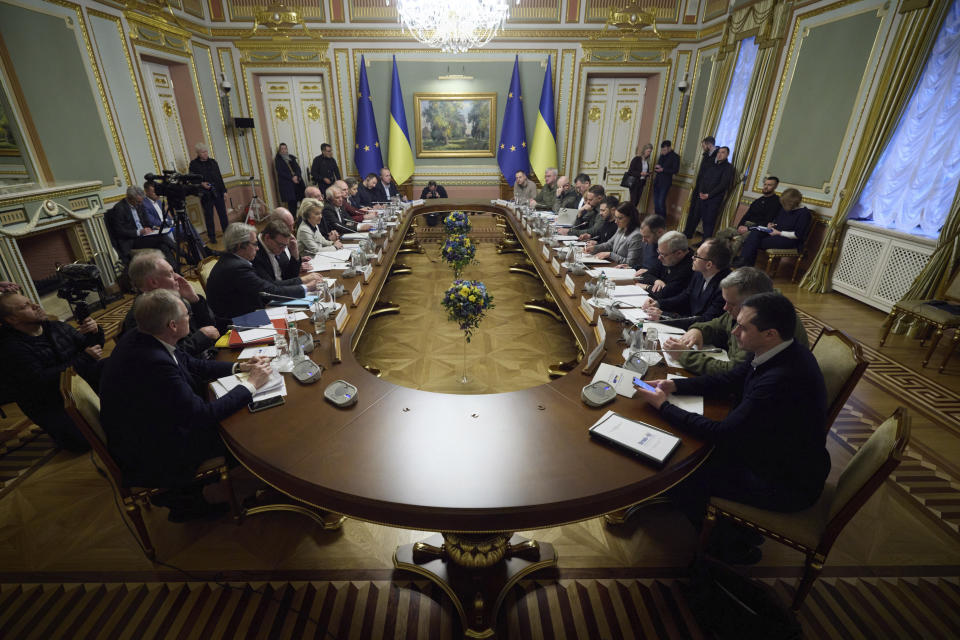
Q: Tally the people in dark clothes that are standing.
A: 7